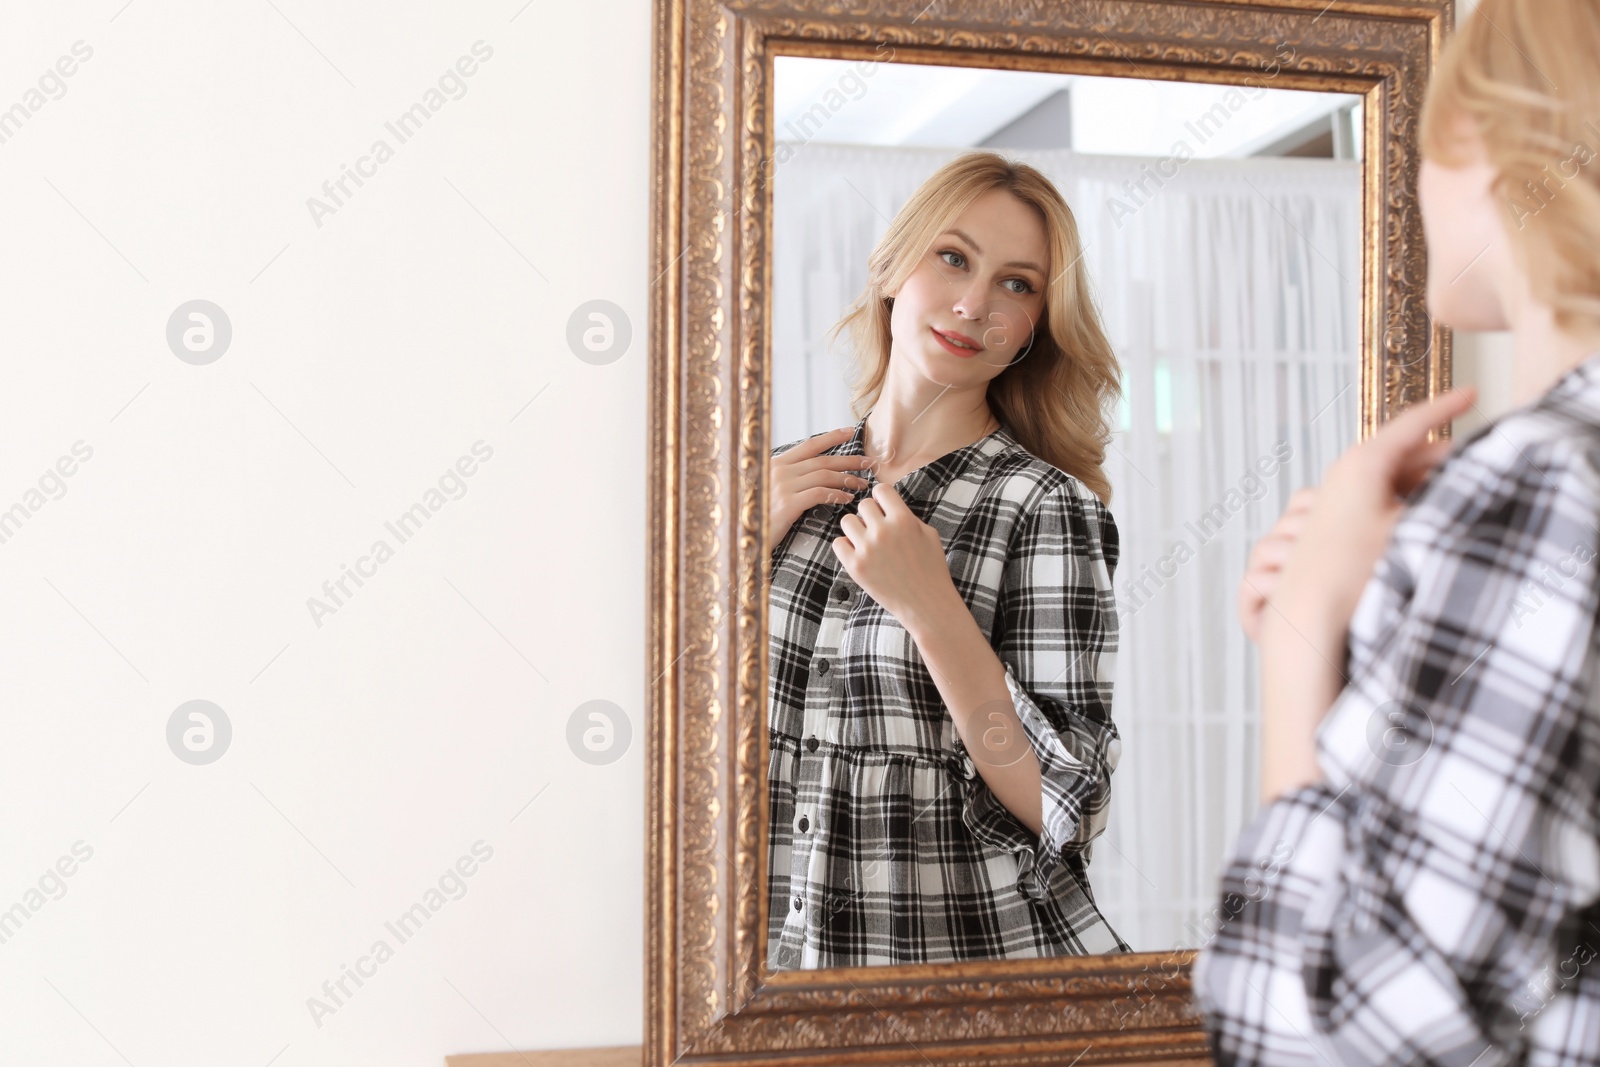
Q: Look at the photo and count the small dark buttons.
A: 5